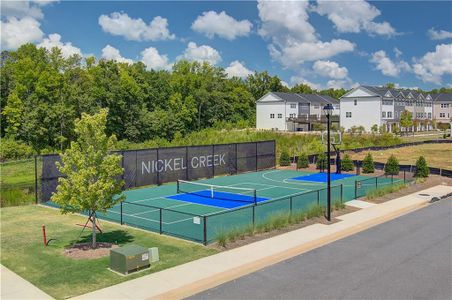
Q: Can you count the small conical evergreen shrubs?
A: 7